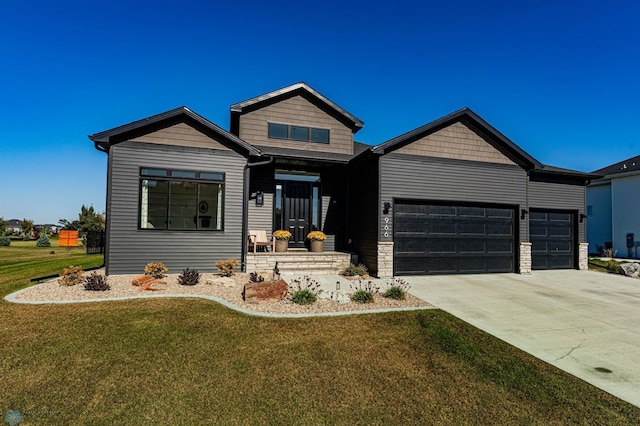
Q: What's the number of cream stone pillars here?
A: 3